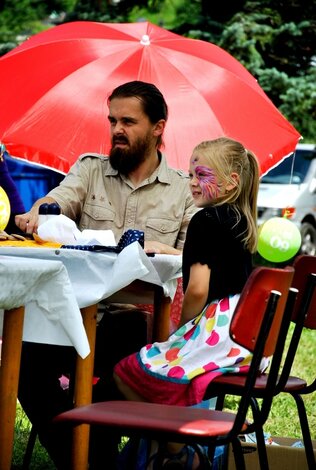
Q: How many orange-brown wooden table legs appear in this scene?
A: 3